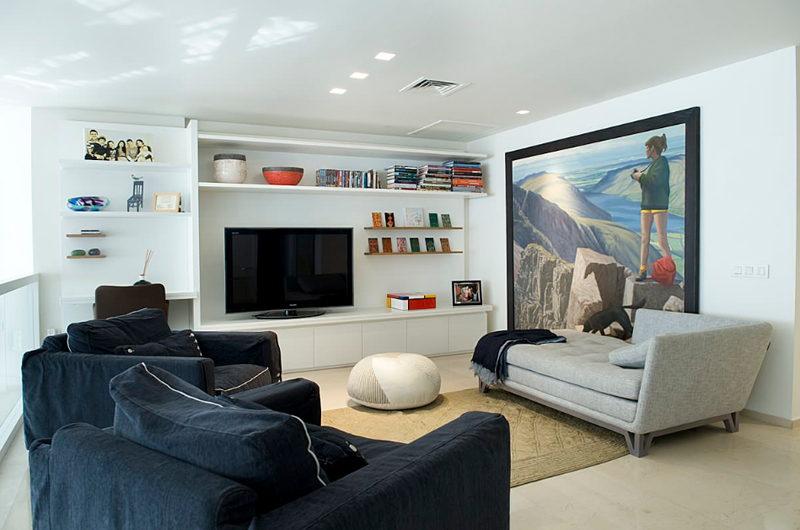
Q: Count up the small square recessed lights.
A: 4